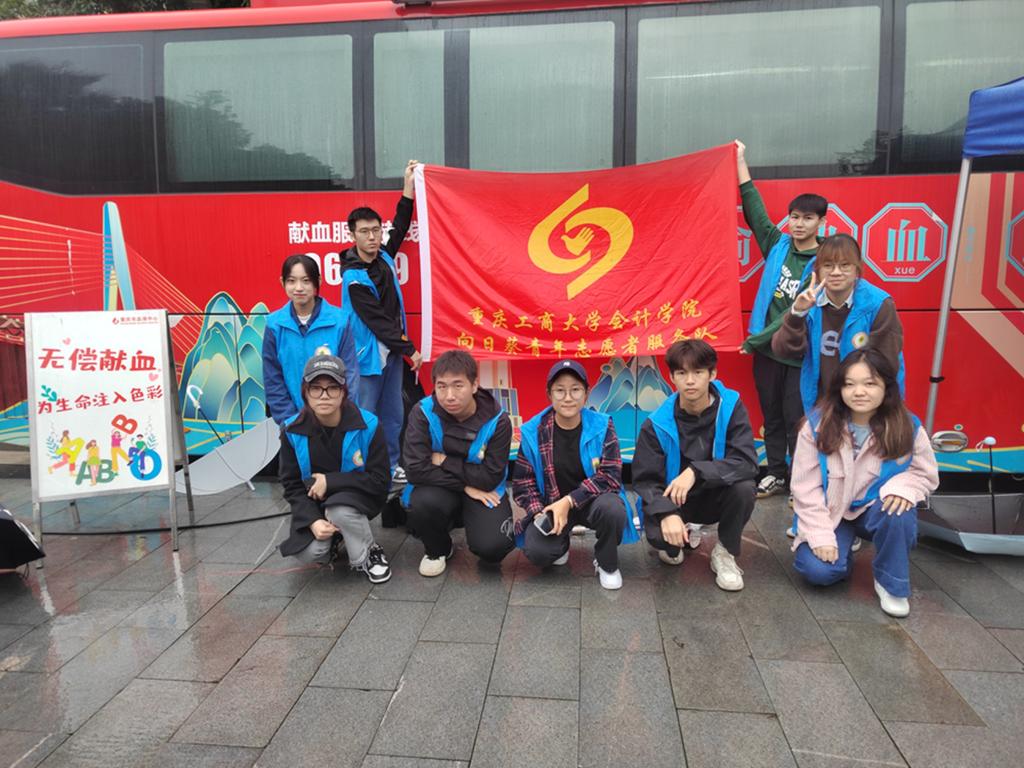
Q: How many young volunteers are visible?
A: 9